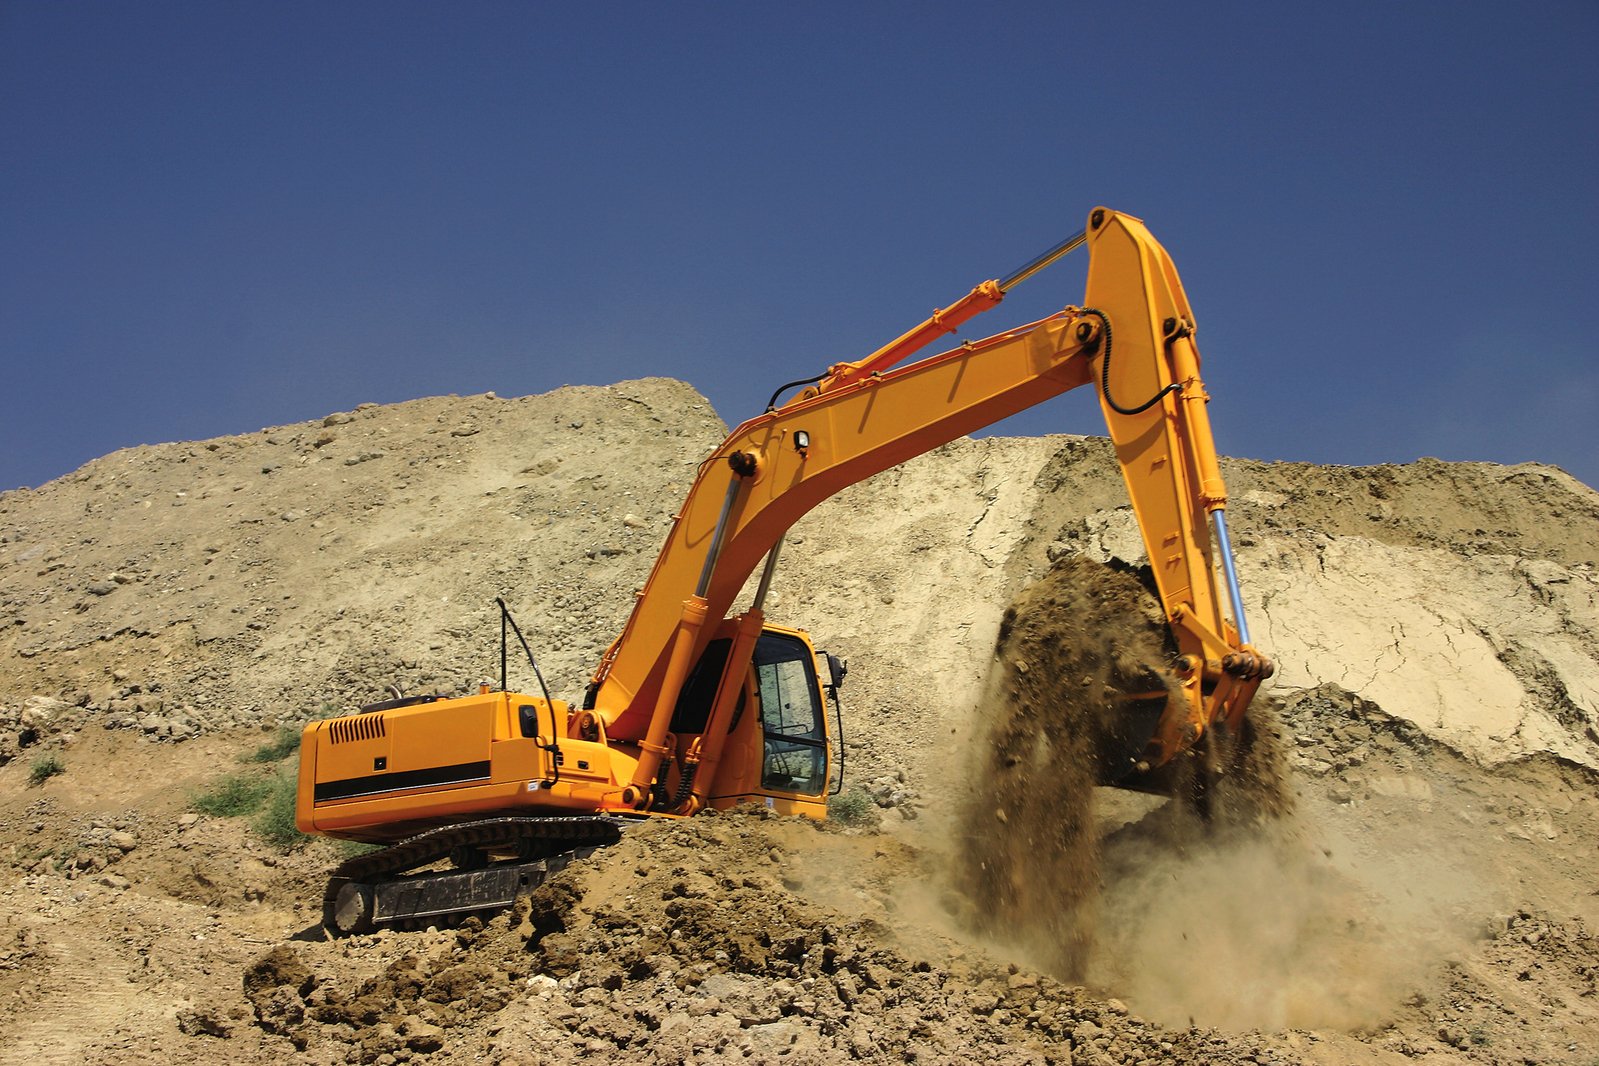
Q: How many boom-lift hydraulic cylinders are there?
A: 2